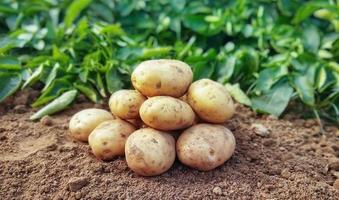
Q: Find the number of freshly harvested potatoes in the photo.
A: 8